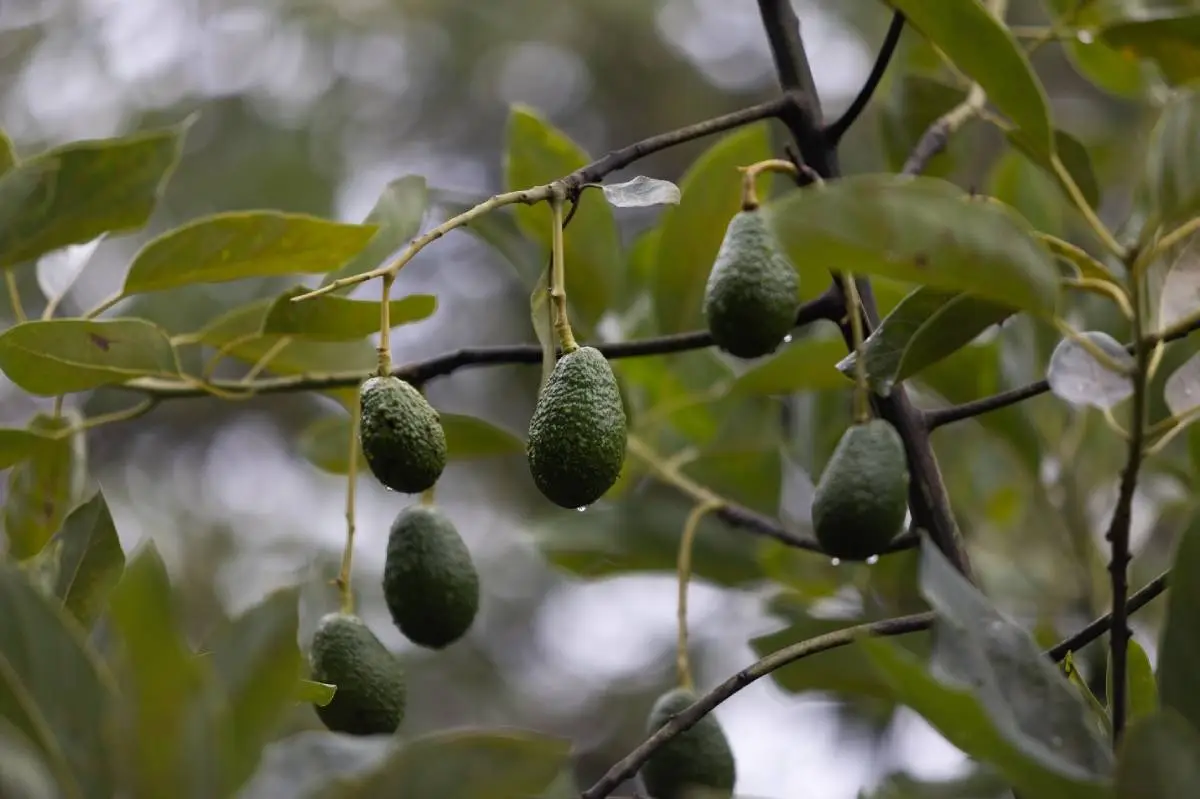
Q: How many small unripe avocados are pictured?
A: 7